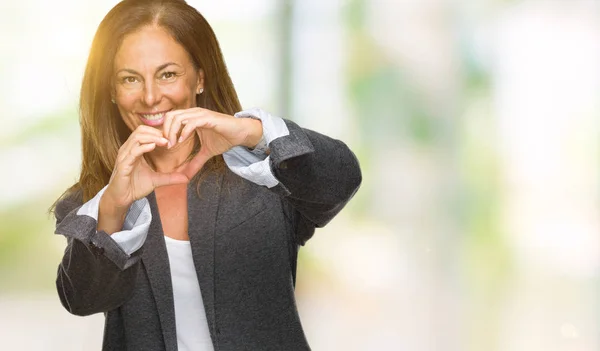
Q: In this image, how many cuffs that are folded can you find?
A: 2